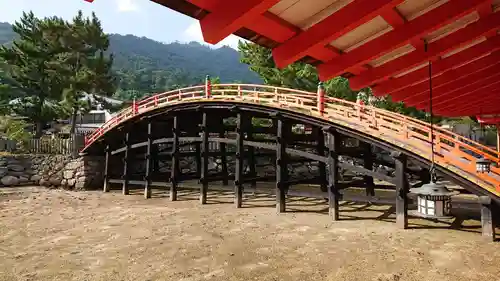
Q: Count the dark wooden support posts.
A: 10